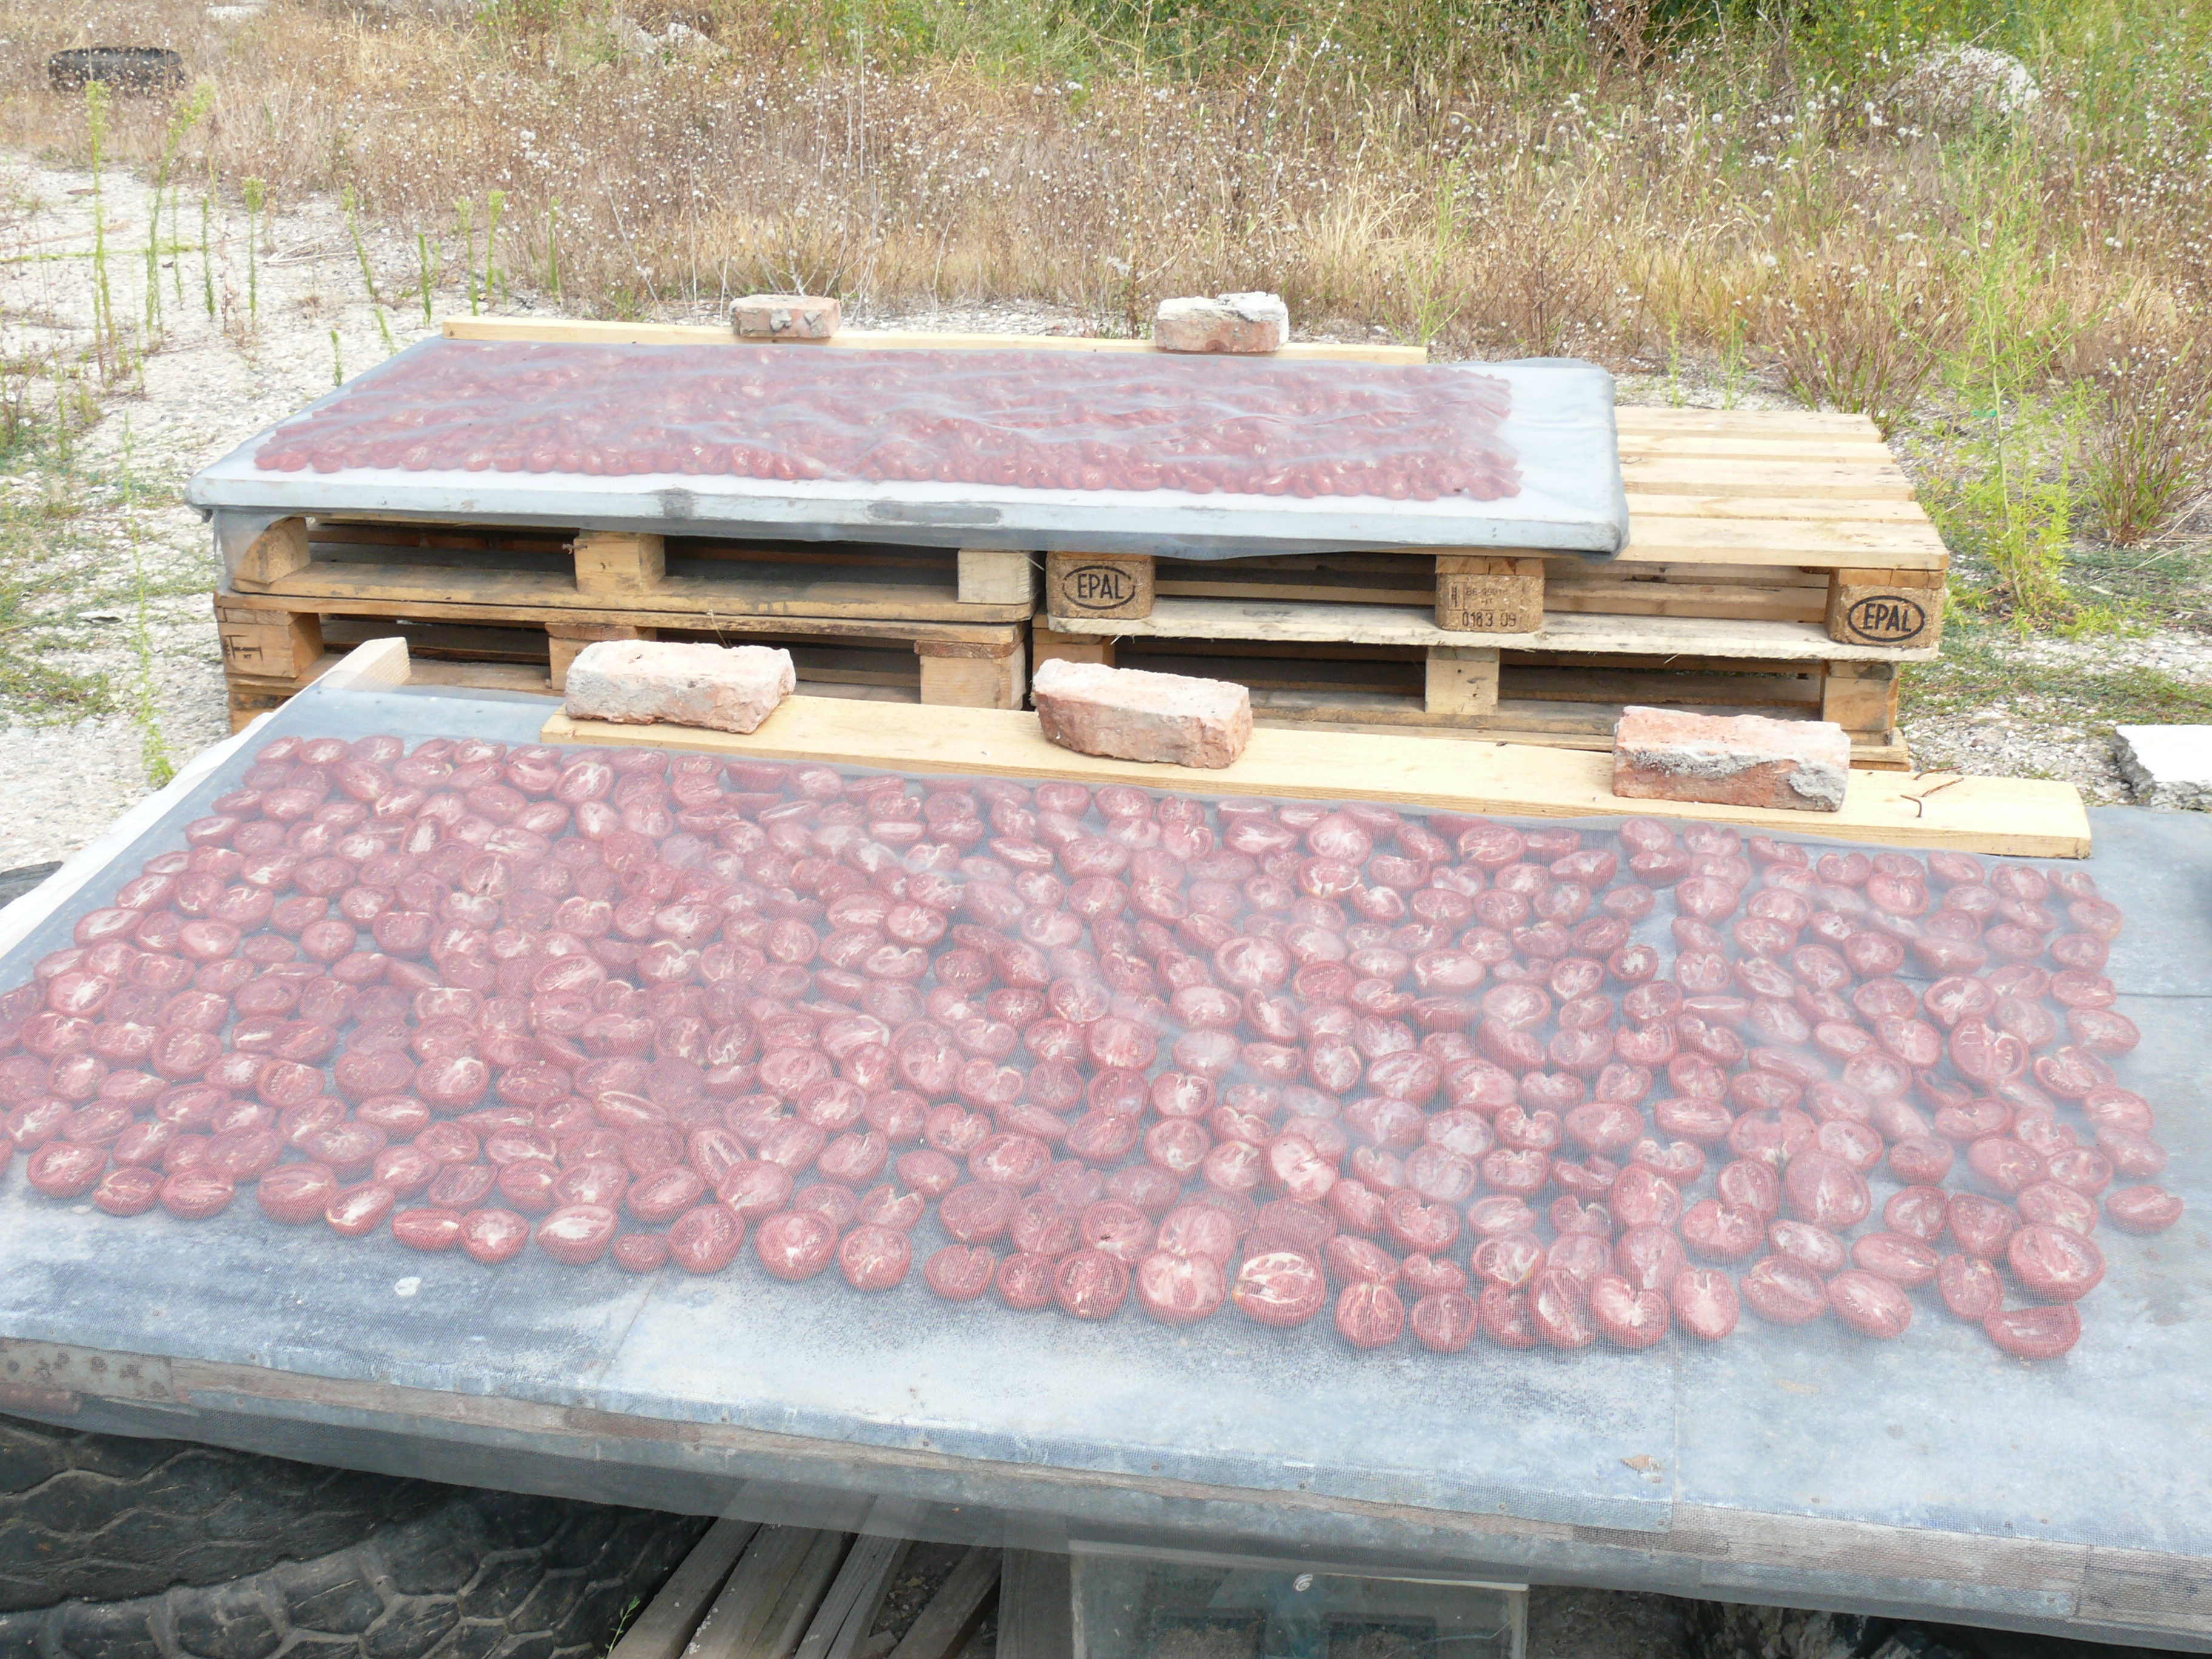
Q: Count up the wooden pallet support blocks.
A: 12